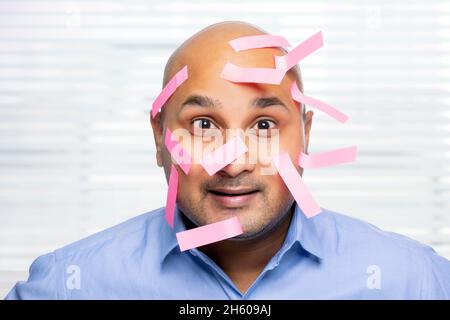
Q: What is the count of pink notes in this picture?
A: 11